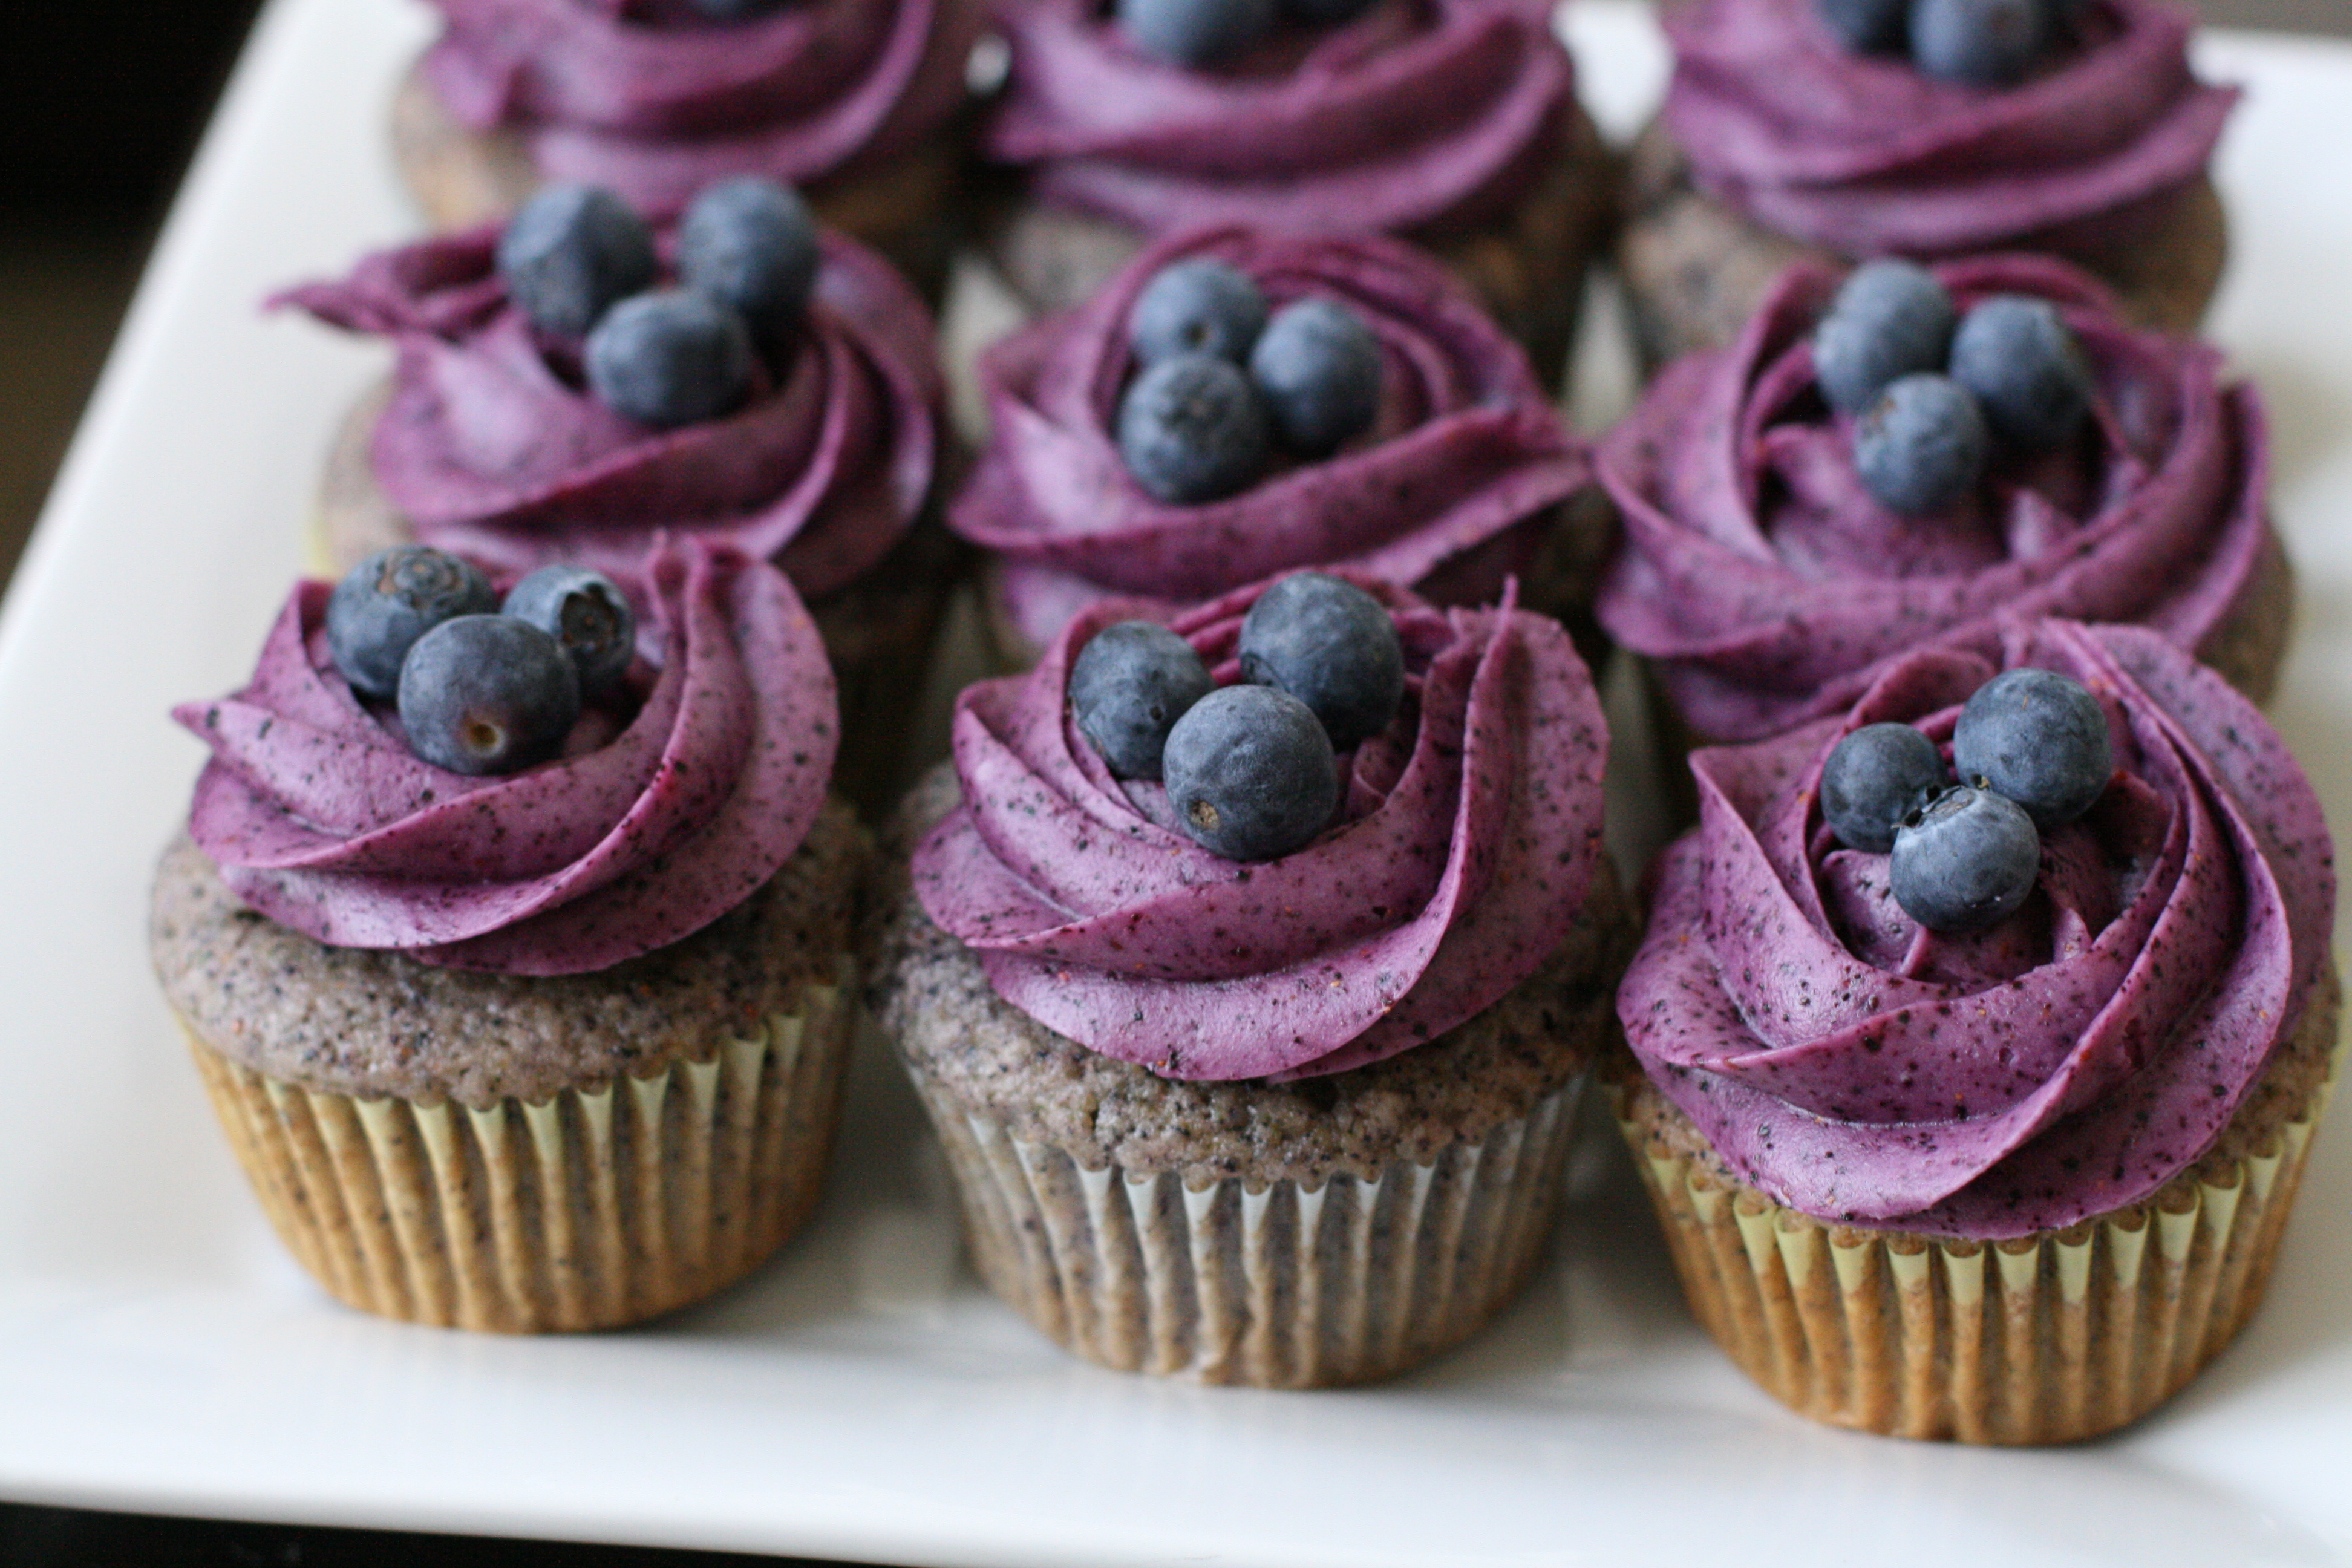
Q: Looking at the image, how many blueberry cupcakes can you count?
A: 9